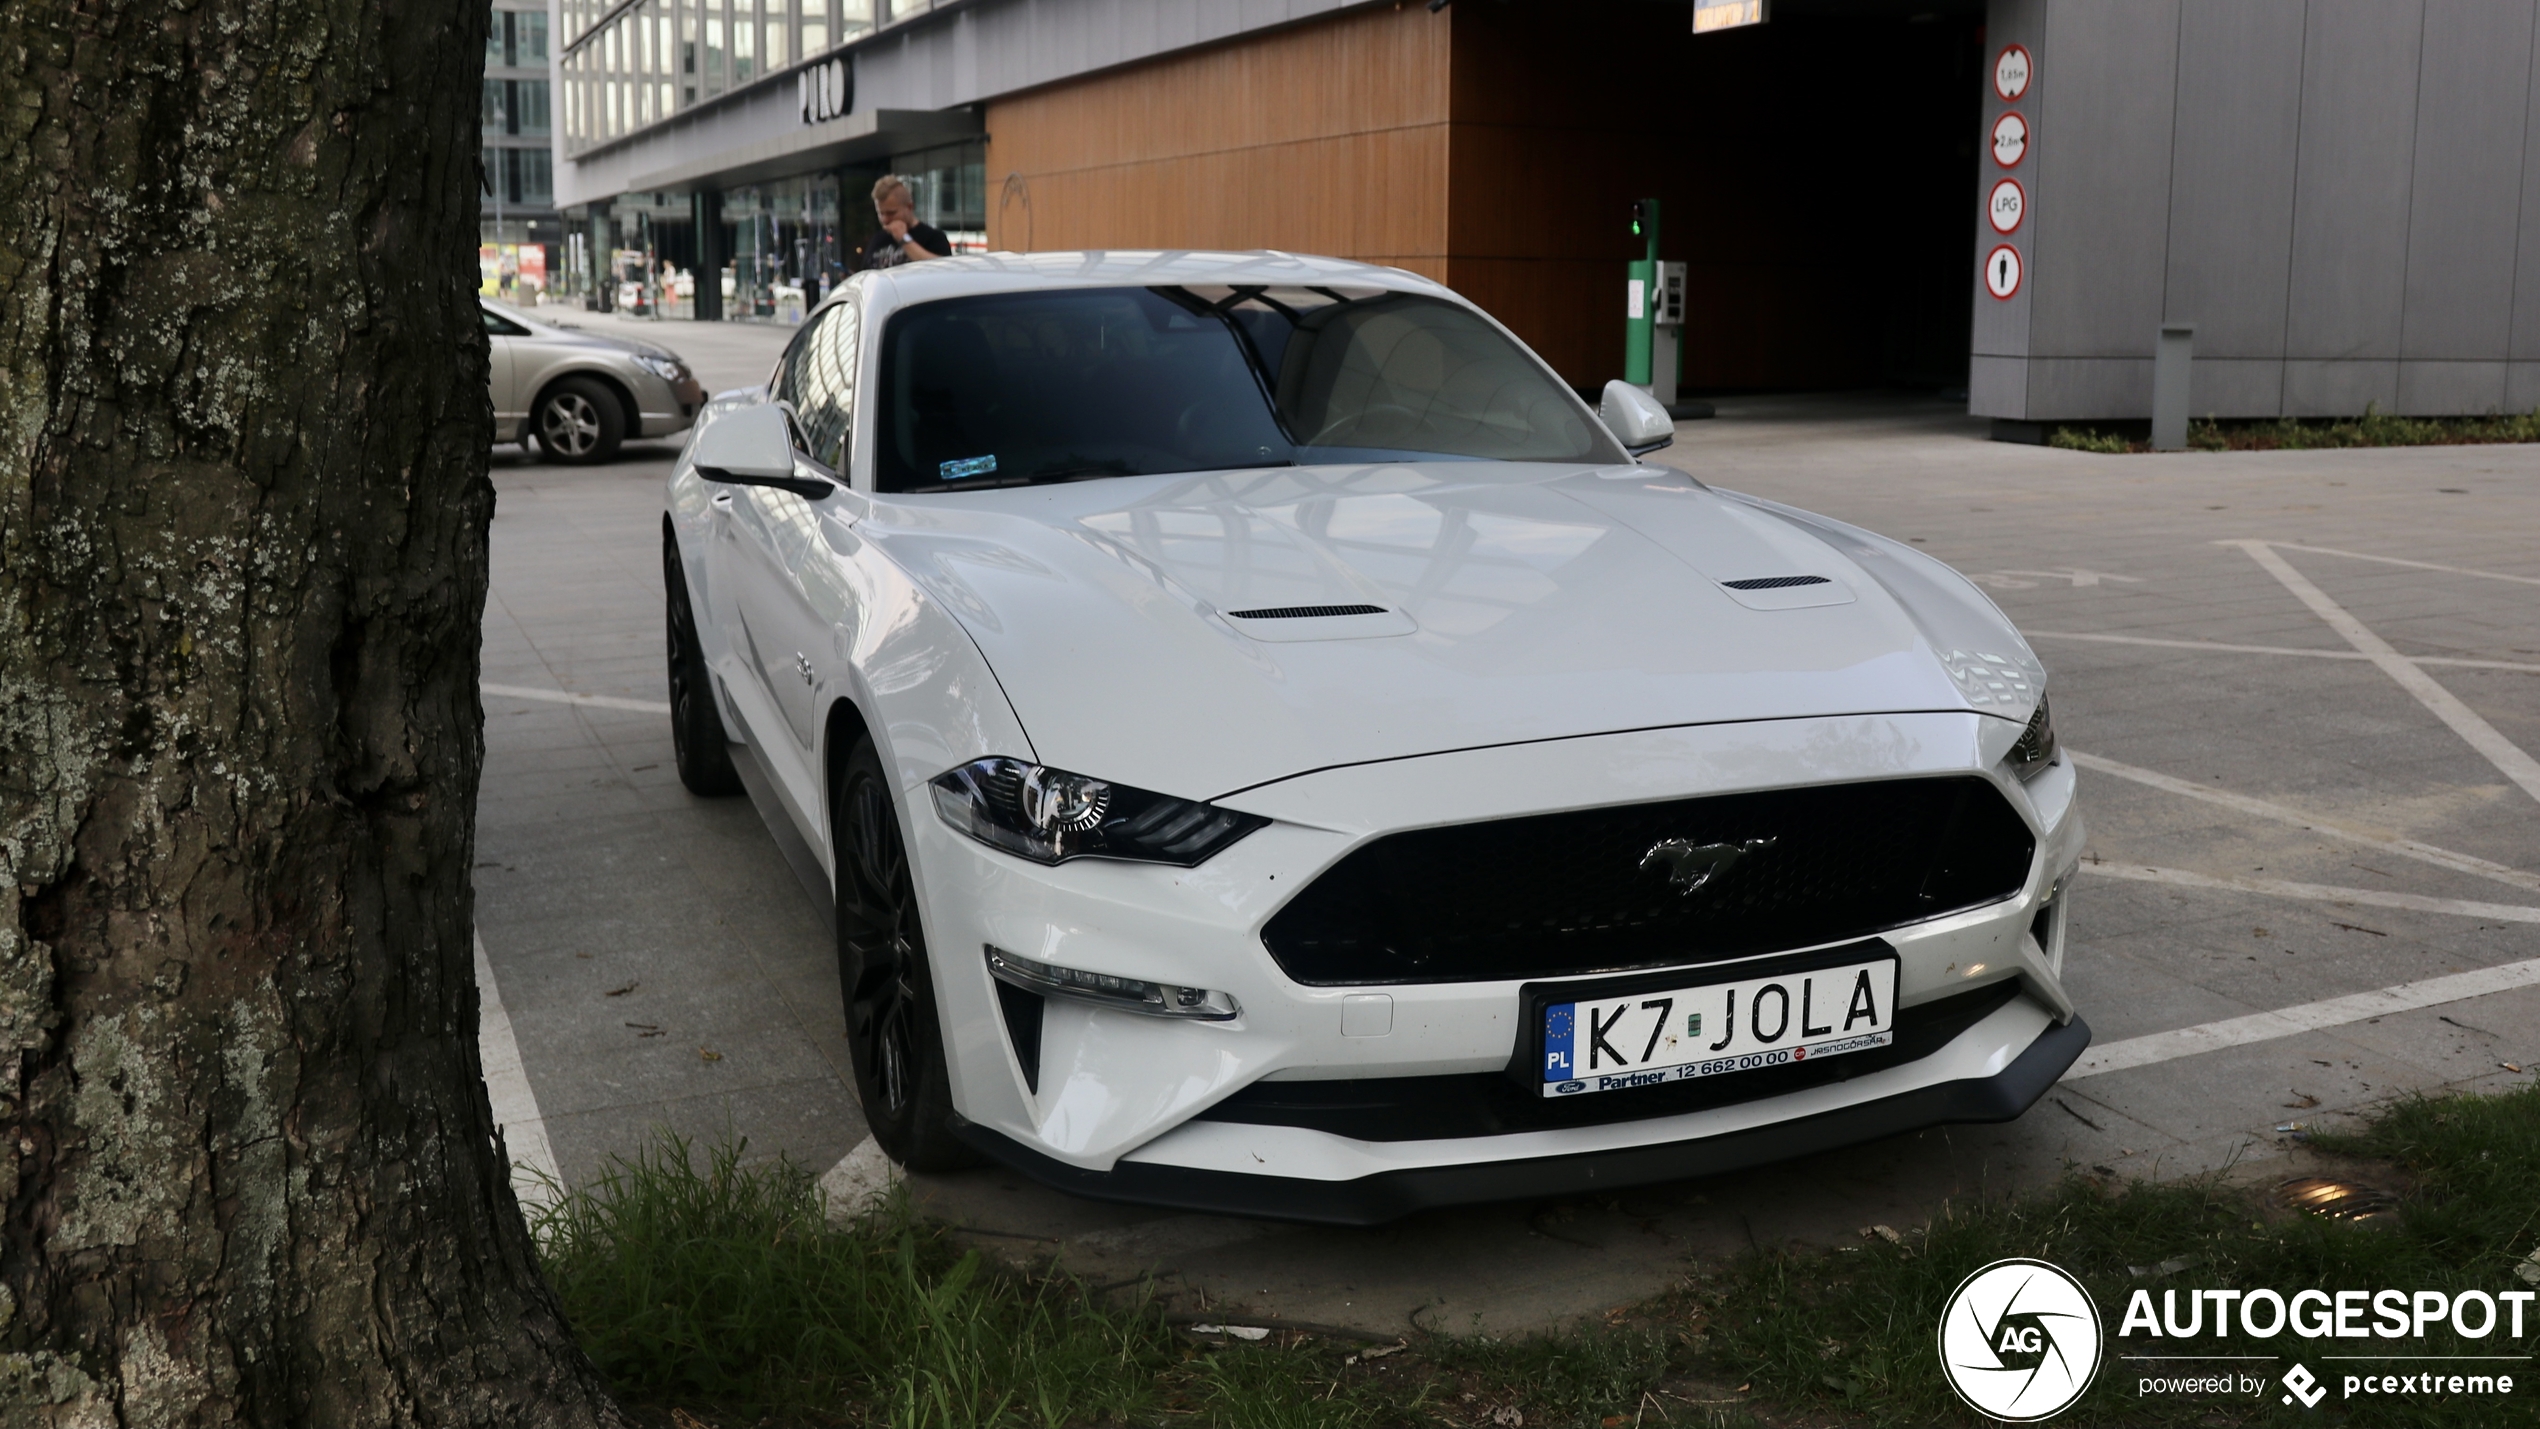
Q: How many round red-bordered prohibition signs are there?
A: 4